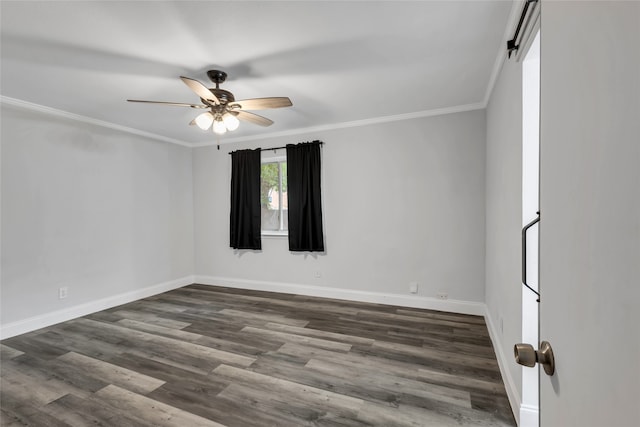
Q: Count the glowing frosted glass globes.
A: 3